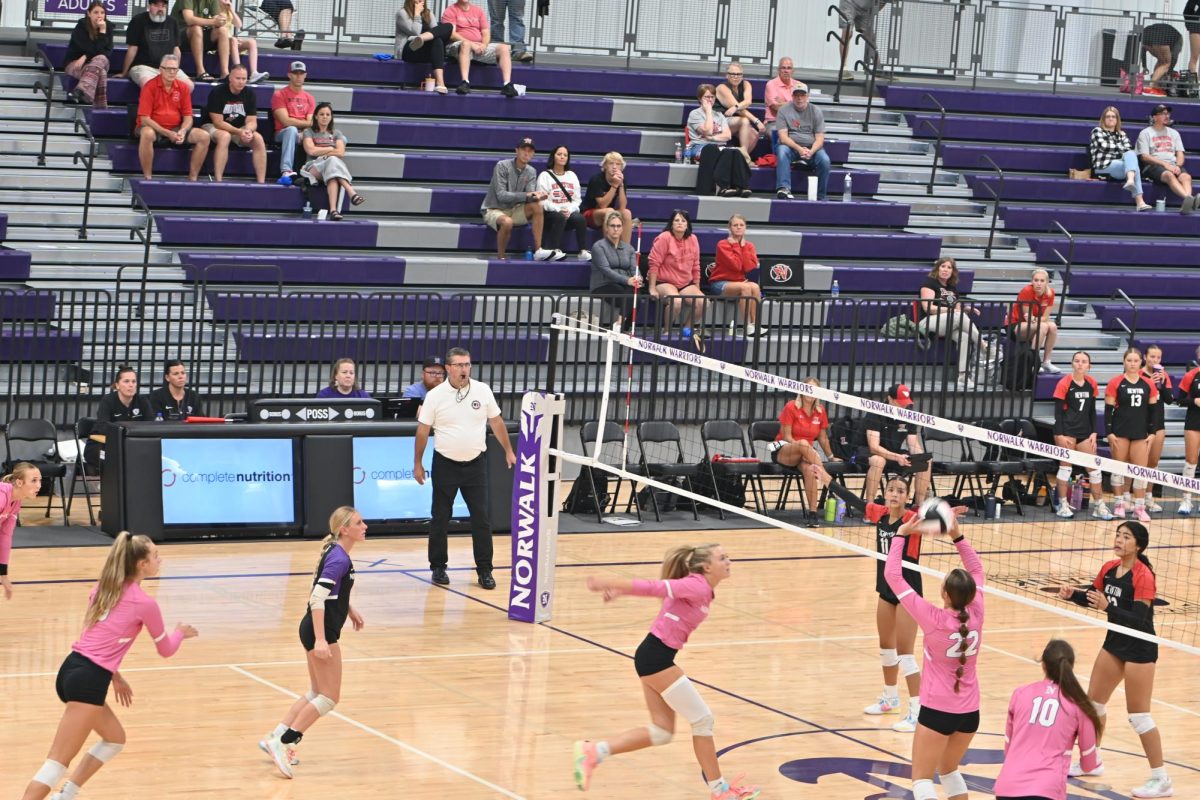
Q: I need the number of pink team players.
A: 5